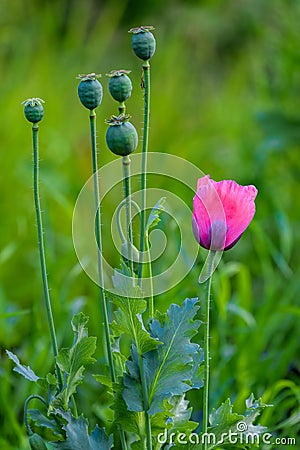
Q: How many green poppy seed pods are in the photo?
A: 5